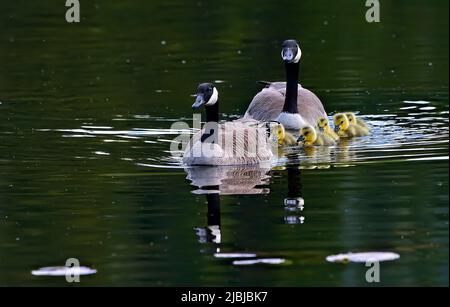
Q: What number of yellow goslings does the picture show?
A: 5